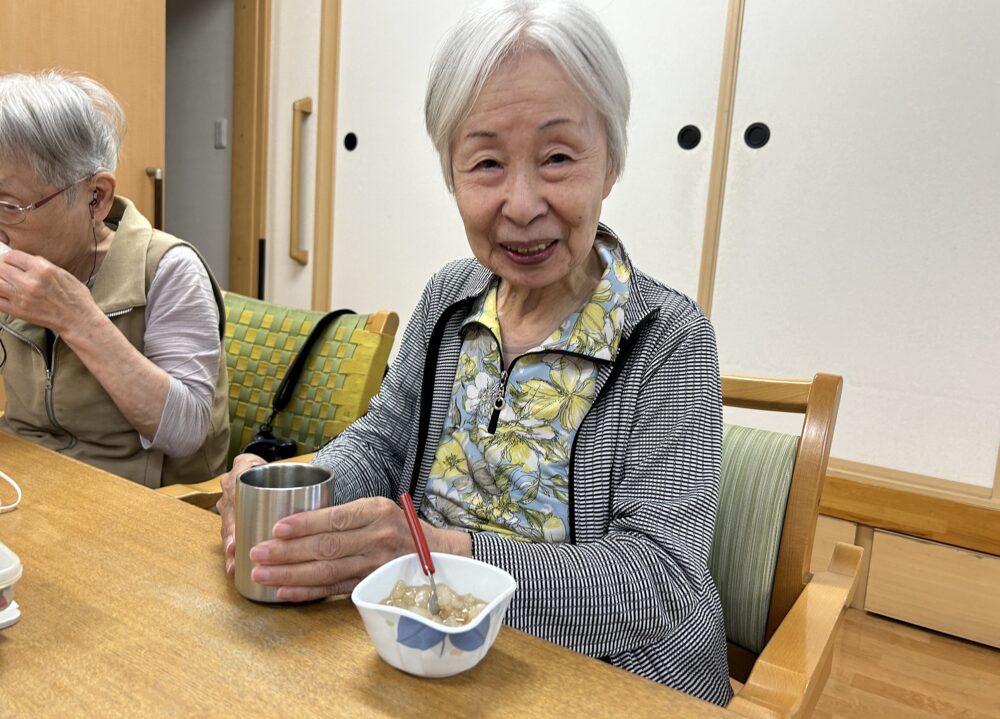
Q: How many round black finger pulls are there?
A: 3